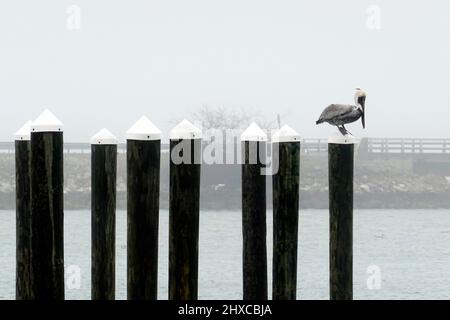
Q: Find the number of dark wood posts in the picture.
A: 8